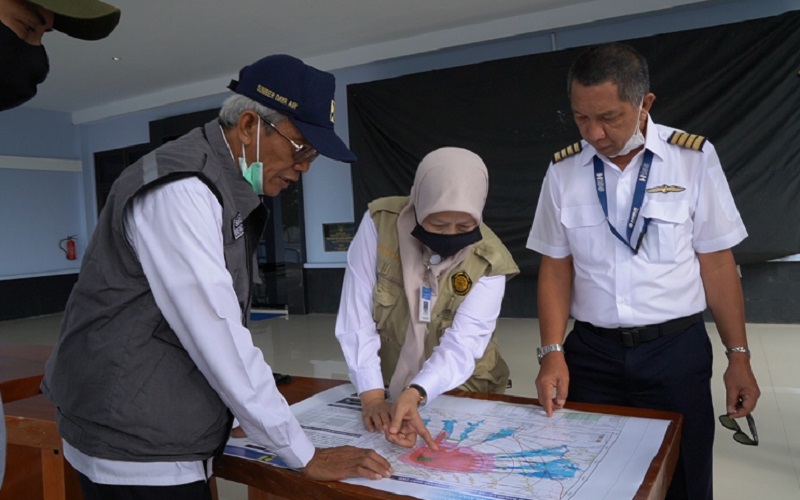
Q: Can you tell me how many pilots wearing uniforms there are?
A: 1